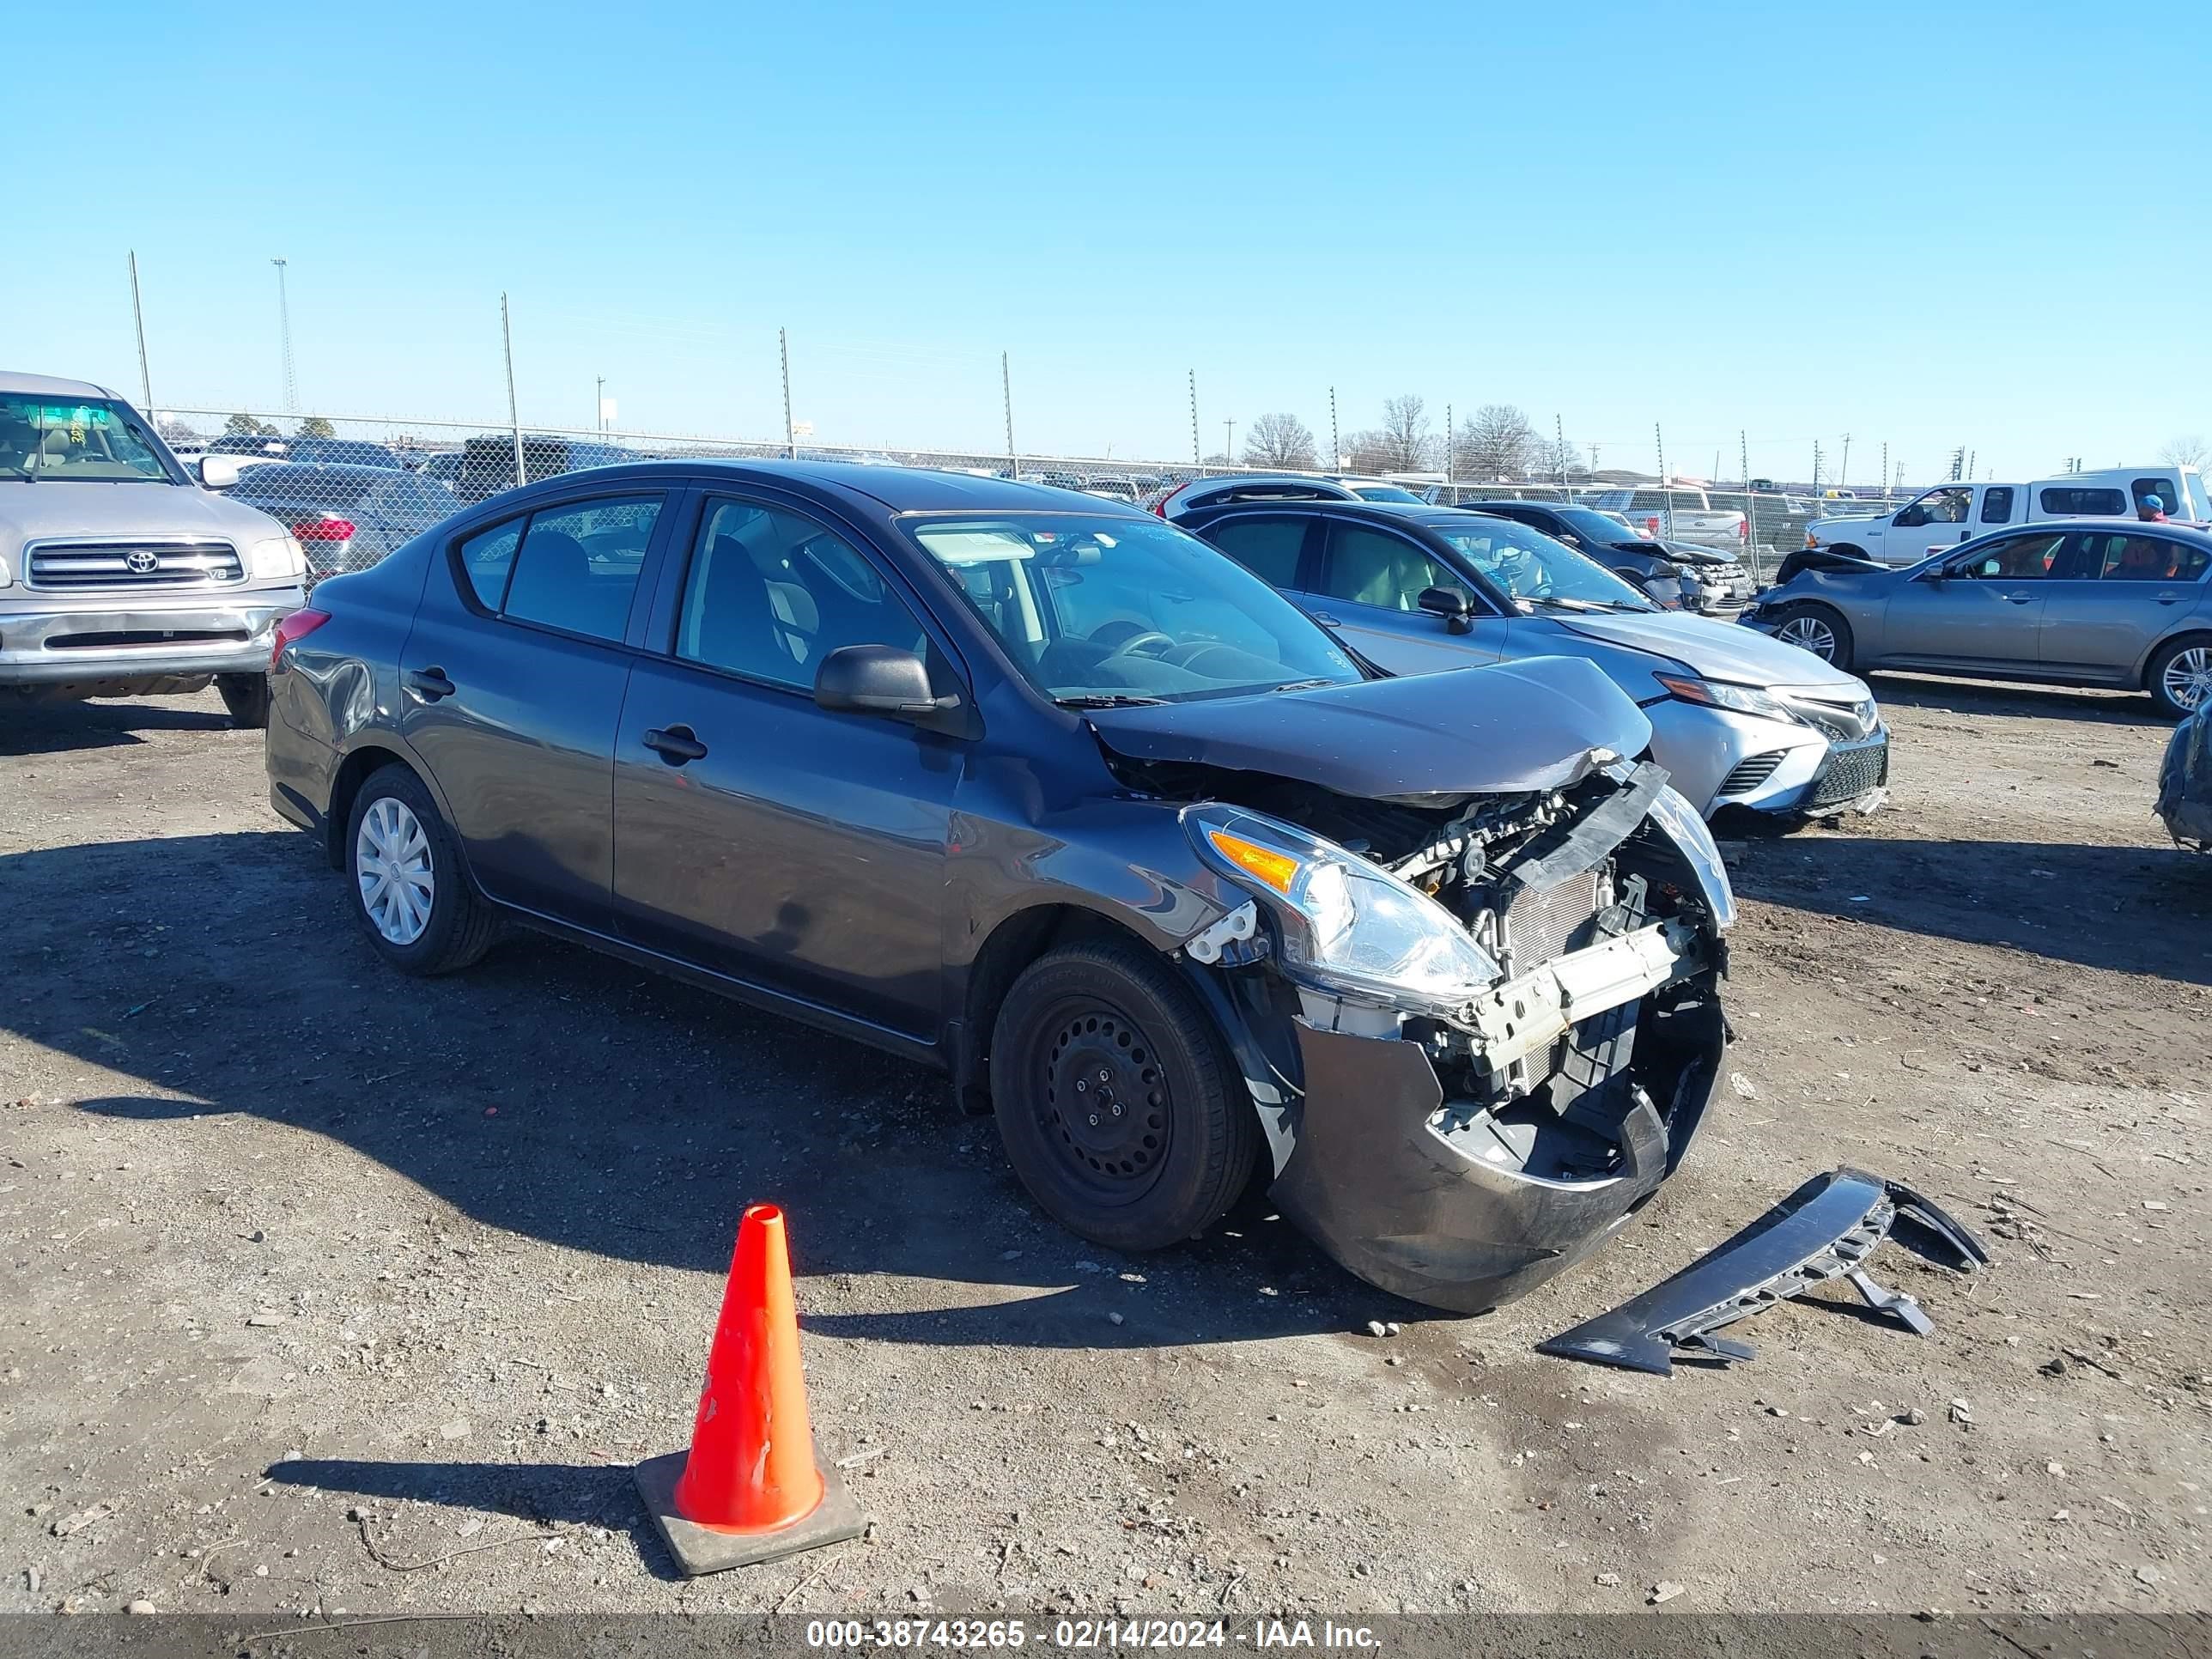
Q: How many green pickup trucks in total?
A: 0